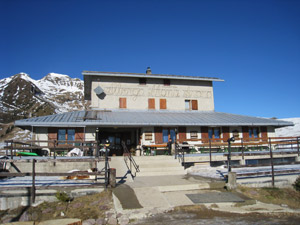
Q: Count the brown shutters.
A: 12